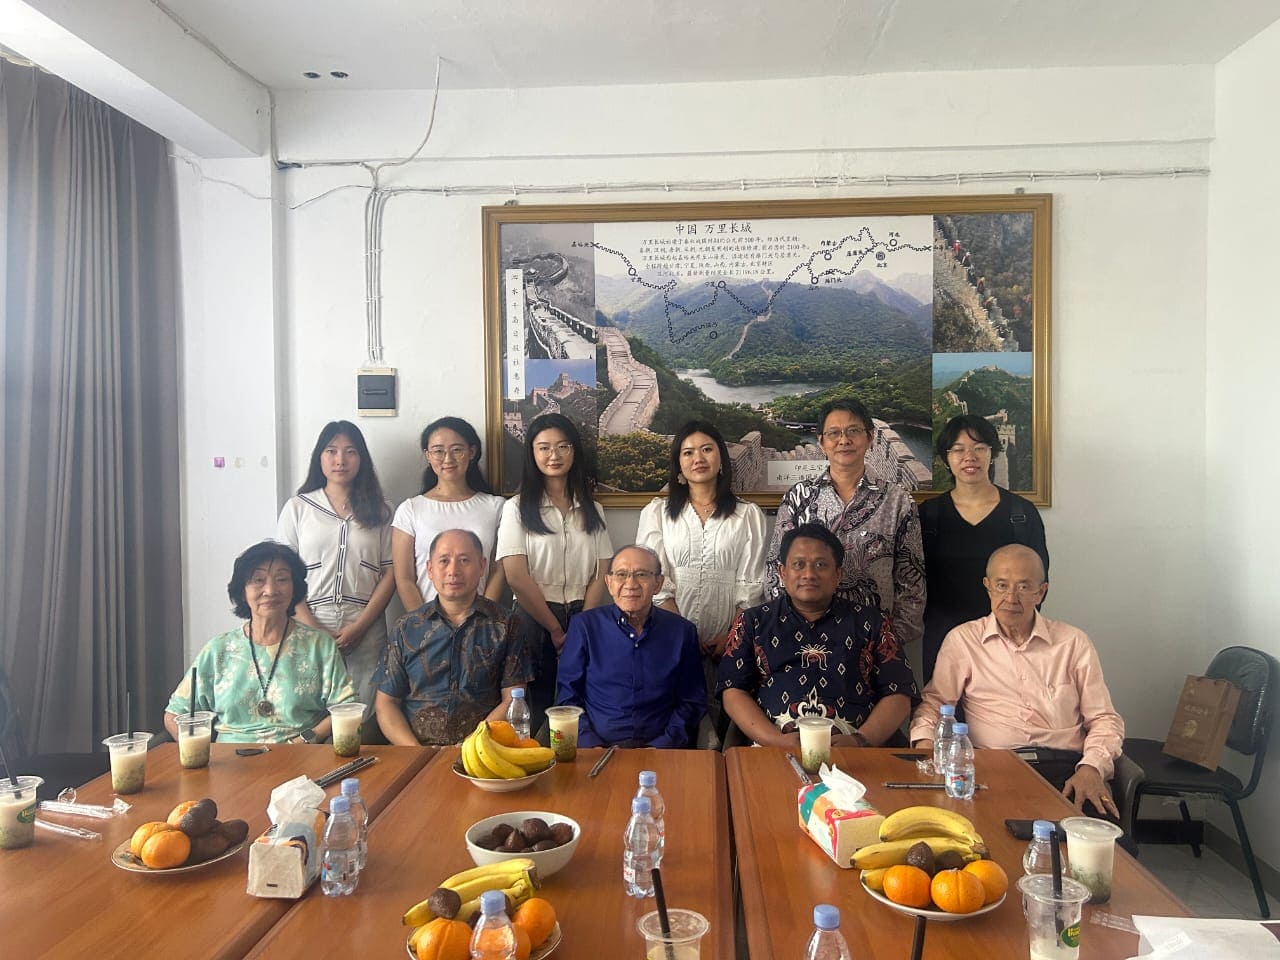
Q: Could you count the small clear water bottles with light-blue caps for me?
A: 10